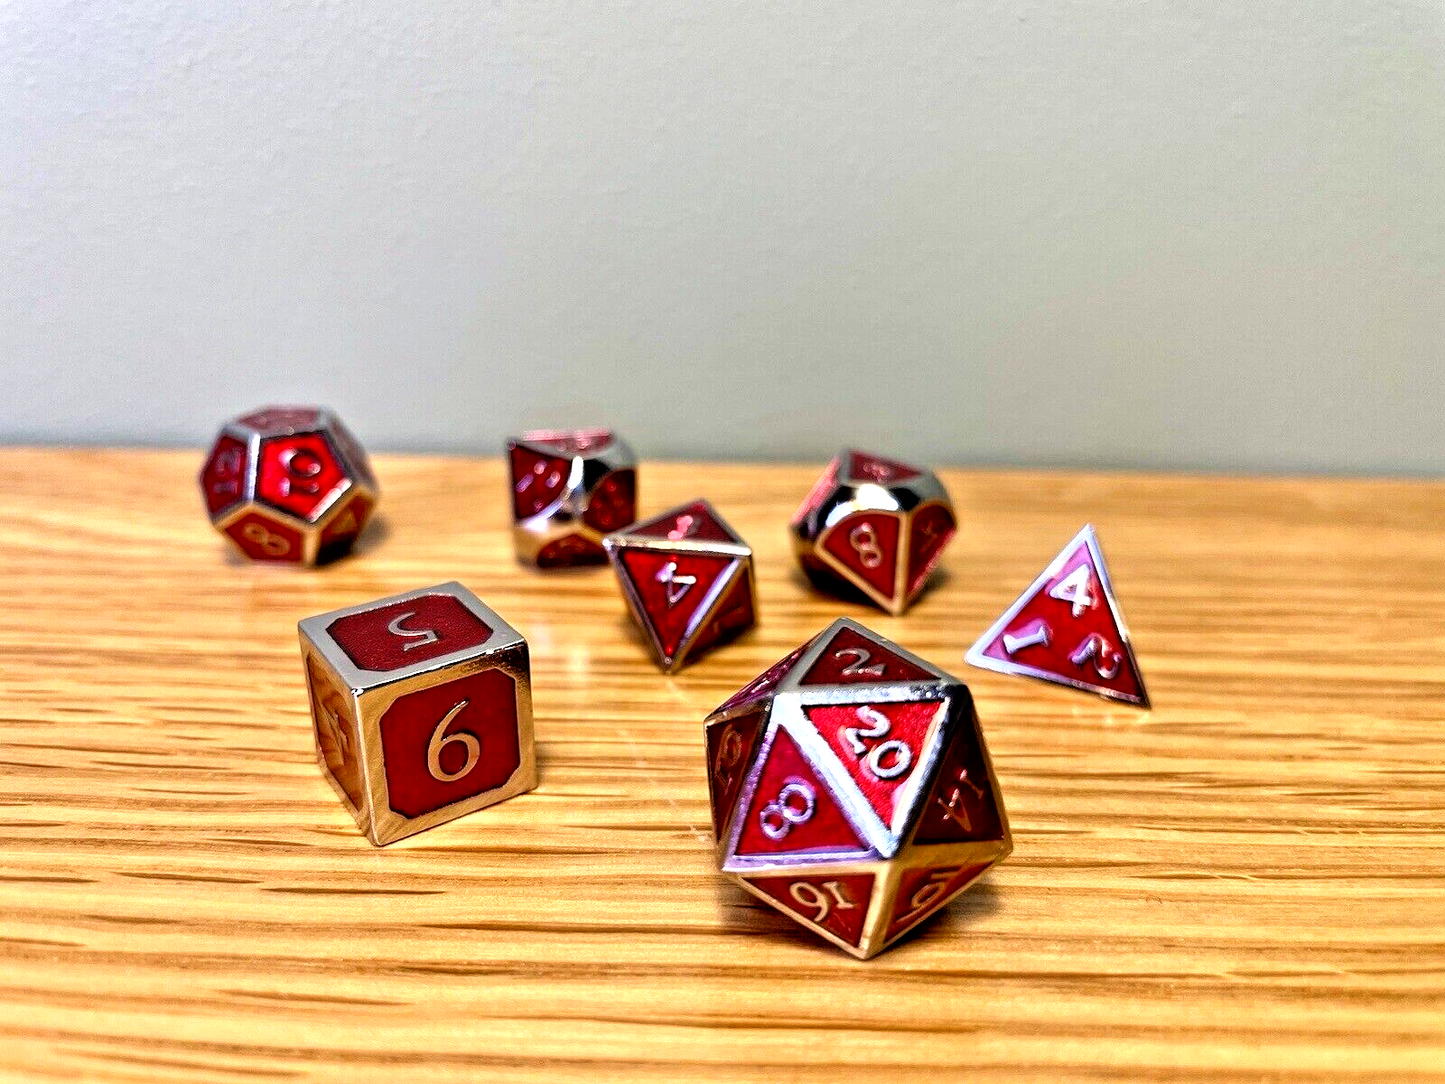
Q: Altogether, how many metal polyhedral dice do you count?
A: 7